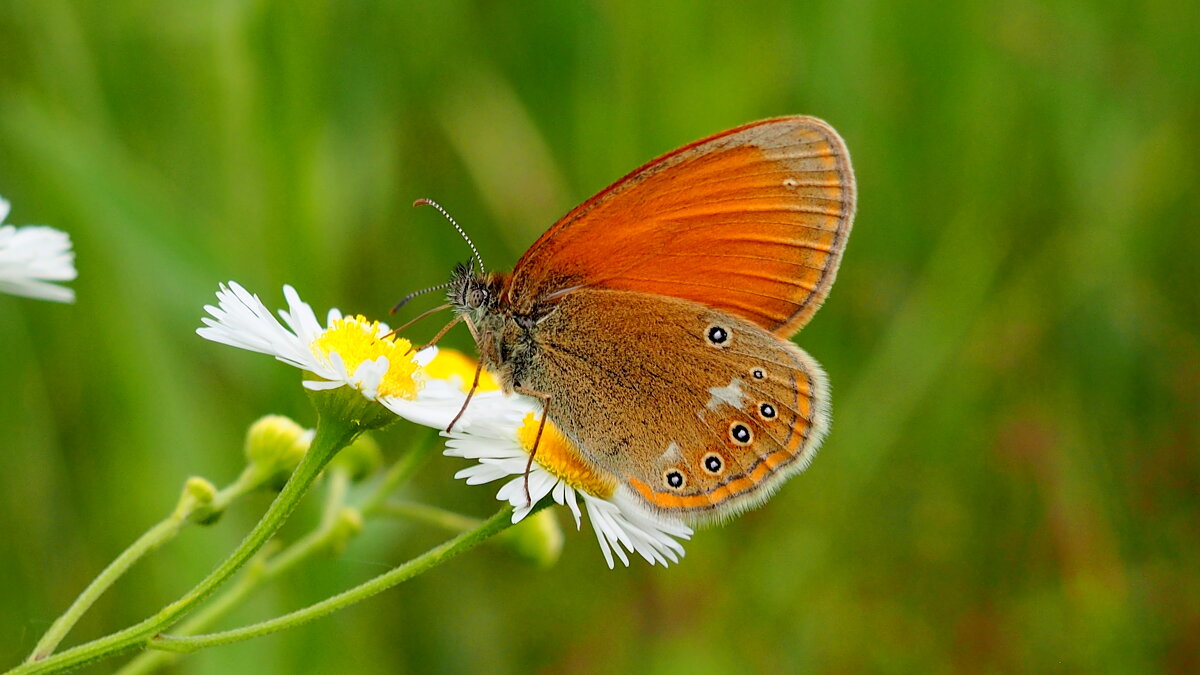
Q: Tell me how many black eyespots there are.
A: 6